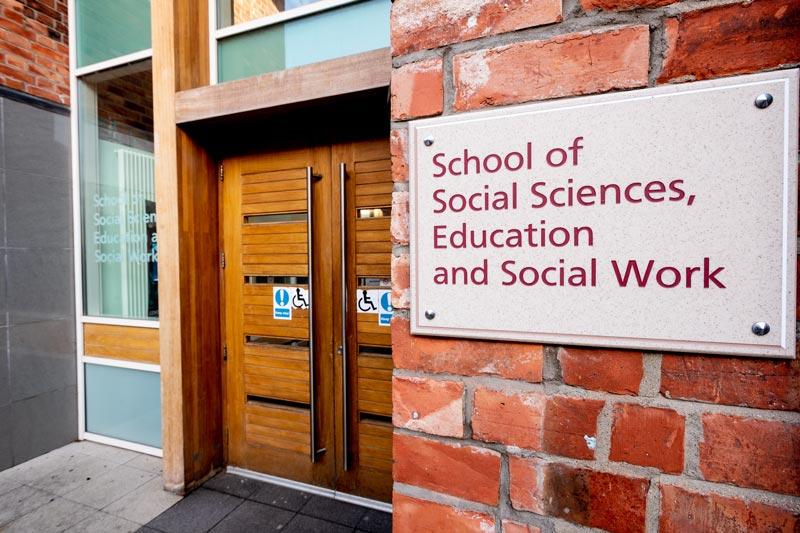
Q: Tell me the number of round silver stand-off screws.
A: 4